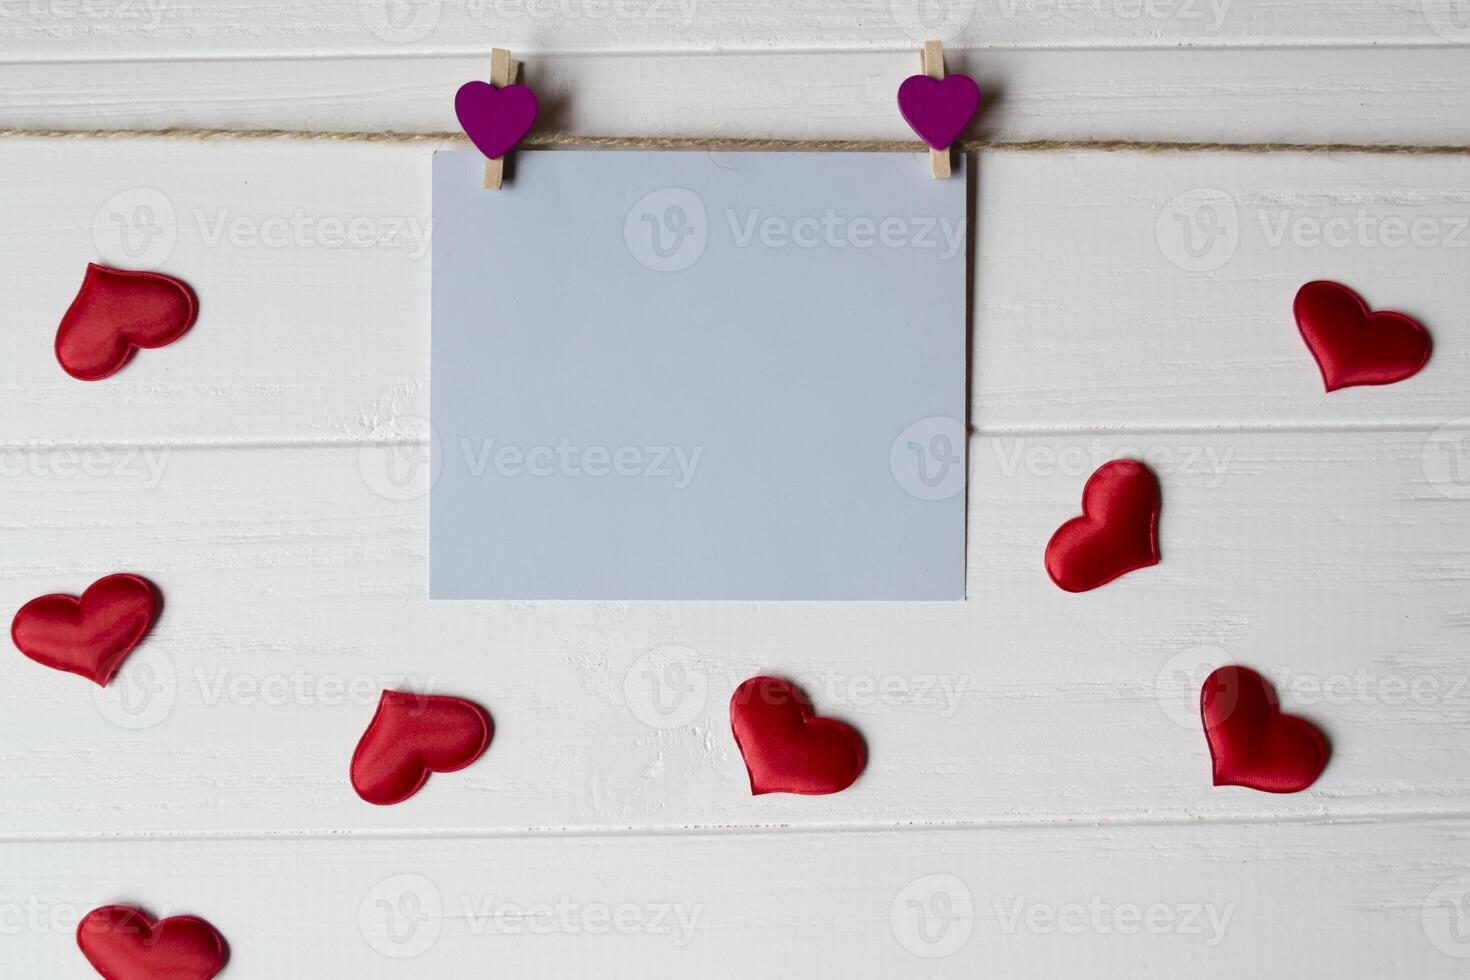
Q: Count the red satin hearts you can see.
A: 8